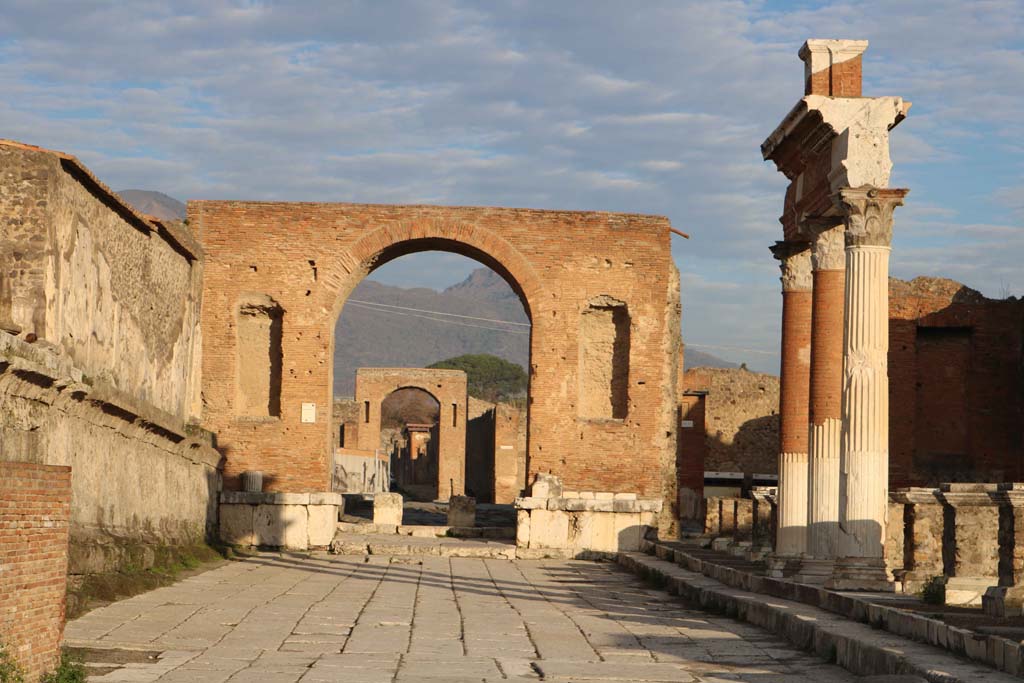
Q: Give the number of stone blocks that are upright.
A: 2